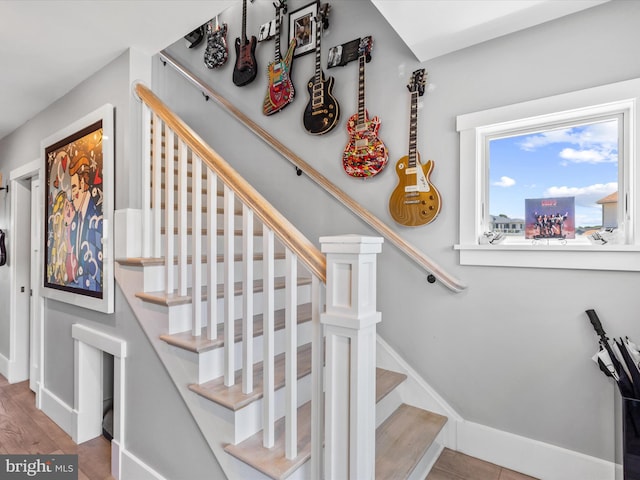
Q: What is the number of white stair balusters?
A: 11